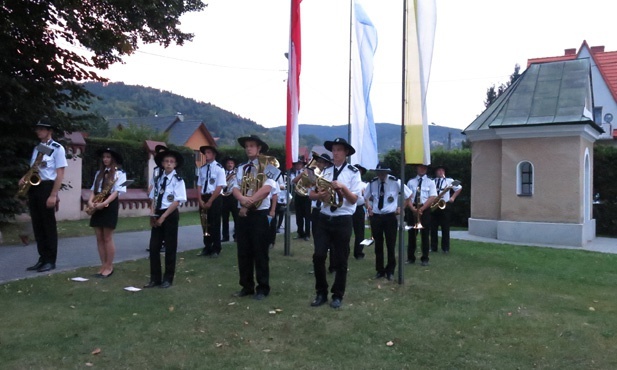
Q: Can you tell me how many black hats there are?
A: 14